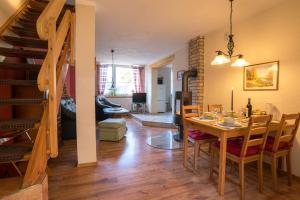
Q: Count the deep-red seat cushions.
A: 3